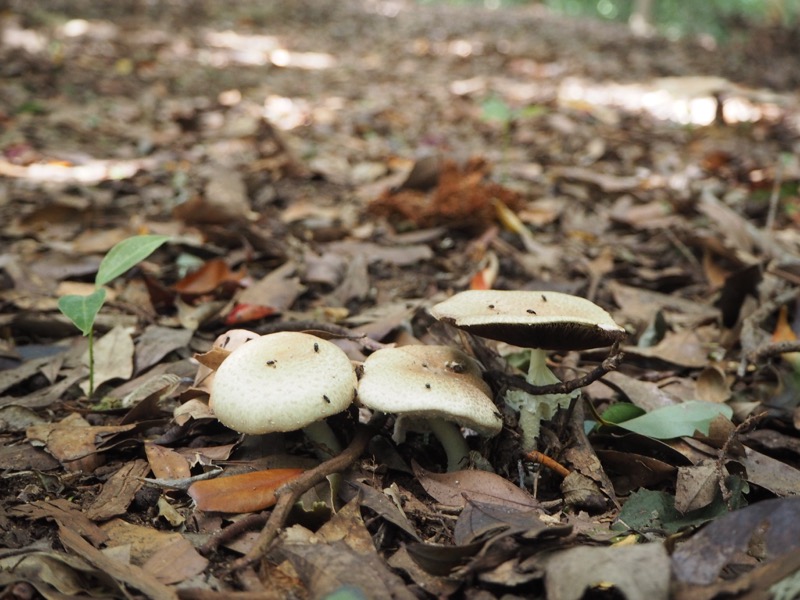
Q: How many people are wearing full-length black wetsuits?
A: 0